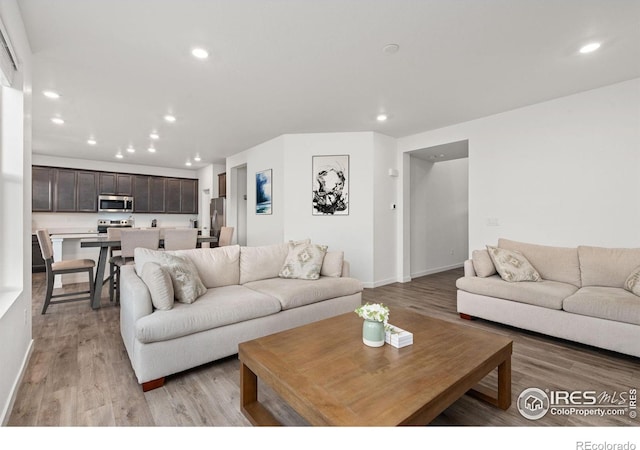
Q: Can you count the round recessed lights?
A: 13